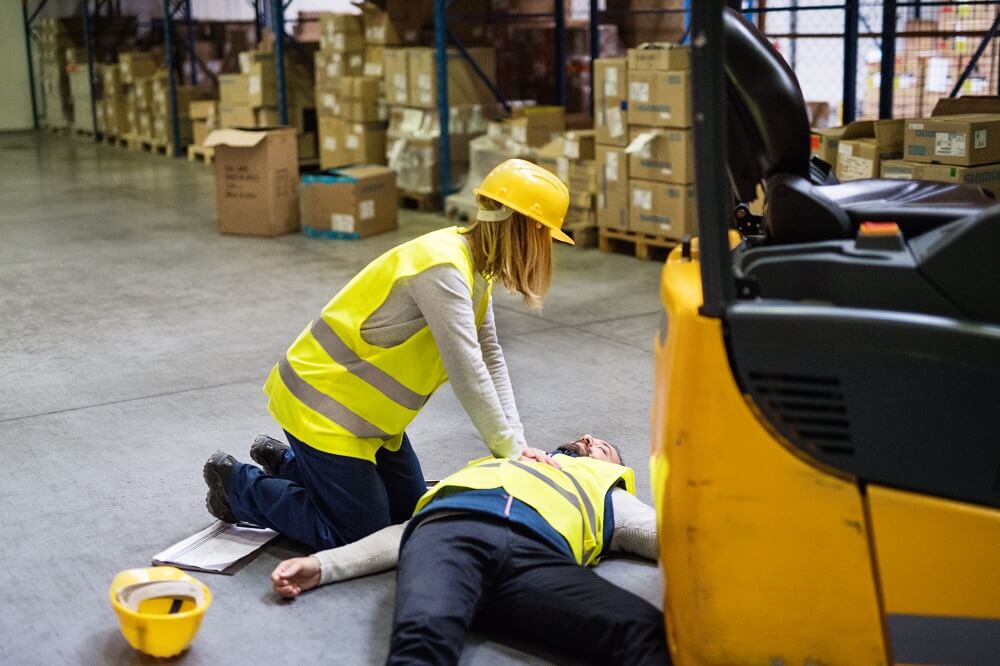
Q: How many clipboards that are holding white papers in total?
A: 1